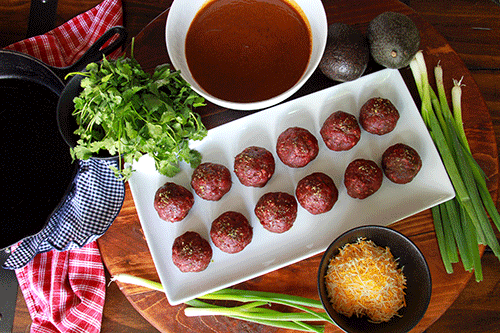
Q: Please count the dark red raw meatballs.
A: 12